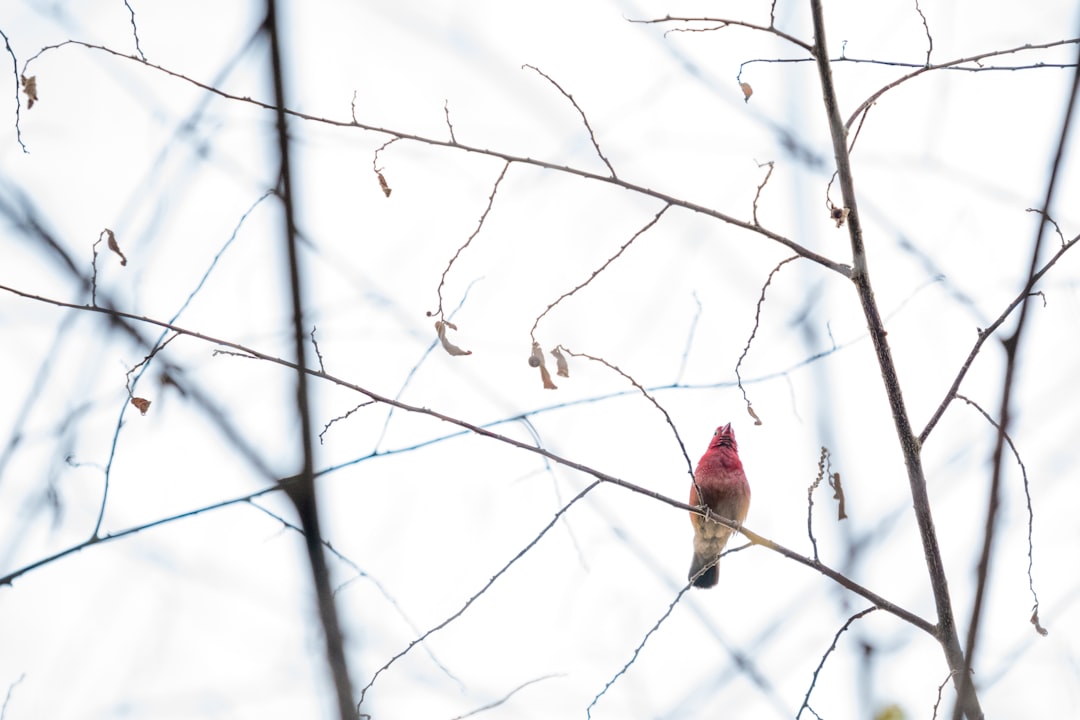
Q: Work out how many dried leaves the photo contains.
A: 12